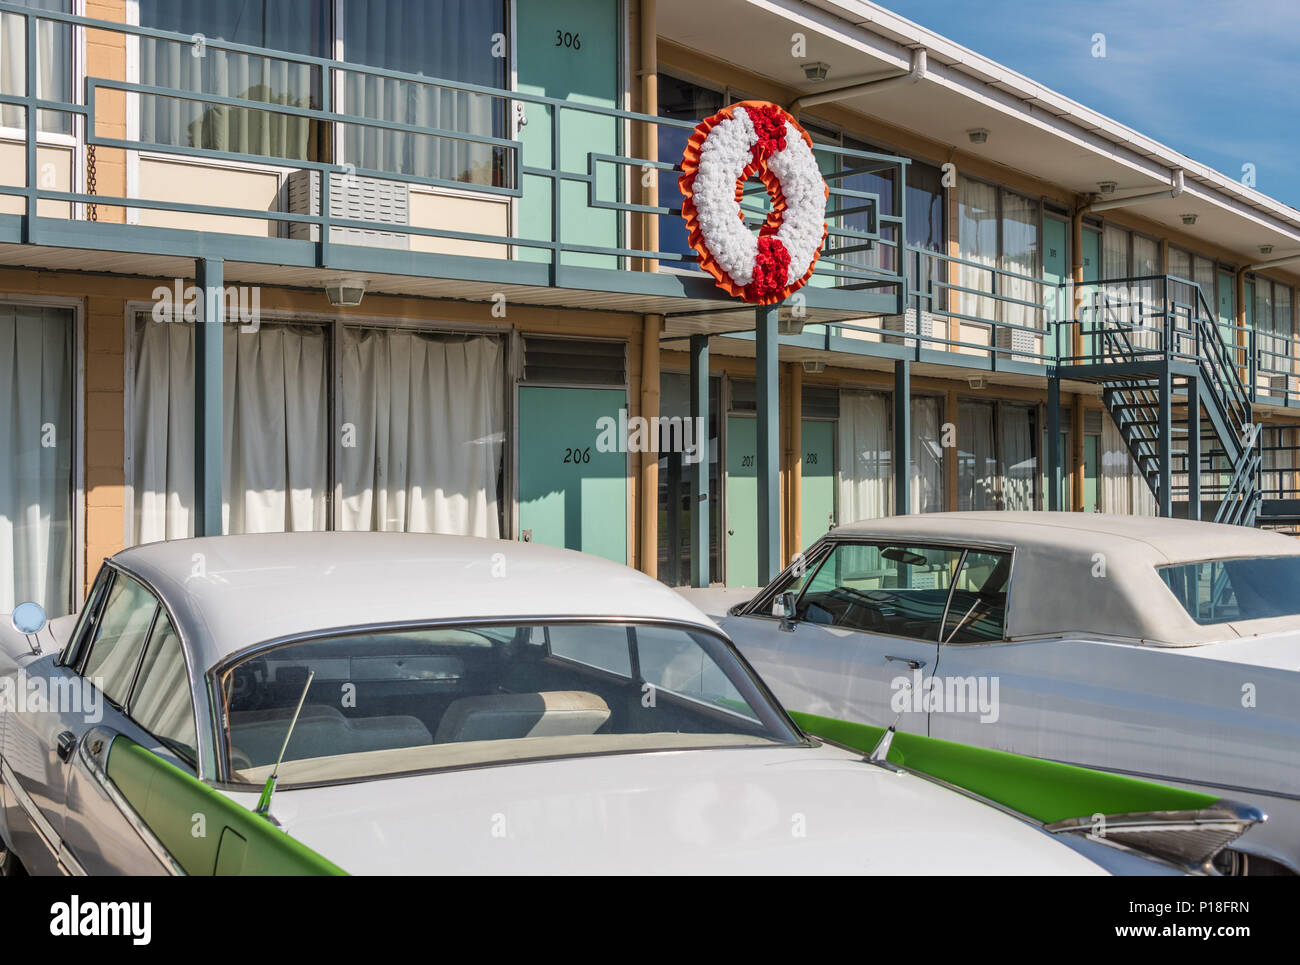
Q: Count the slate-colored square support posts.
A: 7